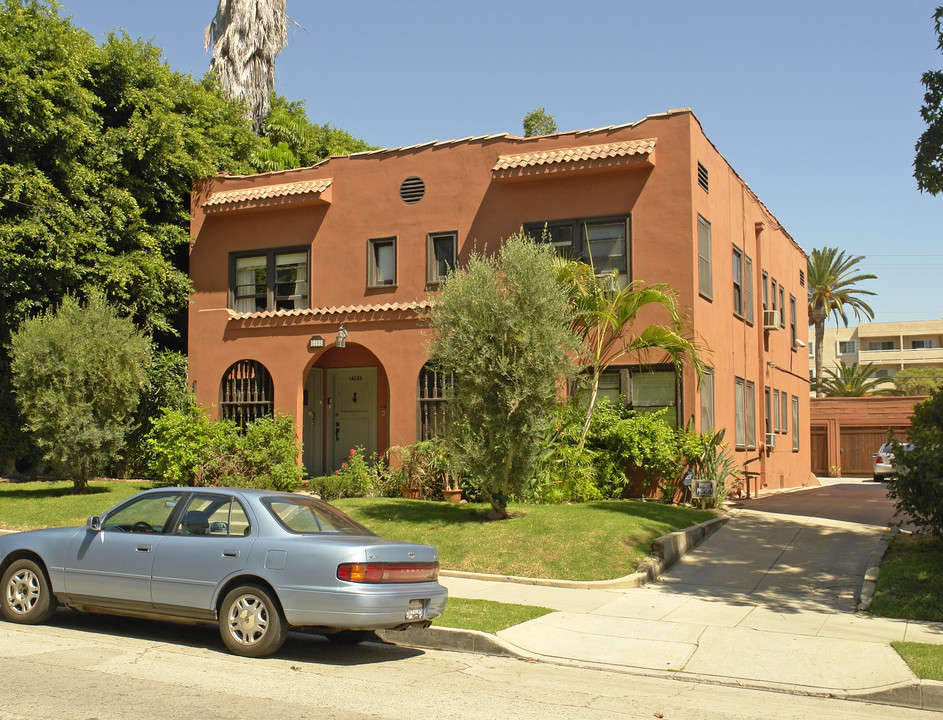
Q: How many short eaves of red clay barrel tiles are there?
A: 3